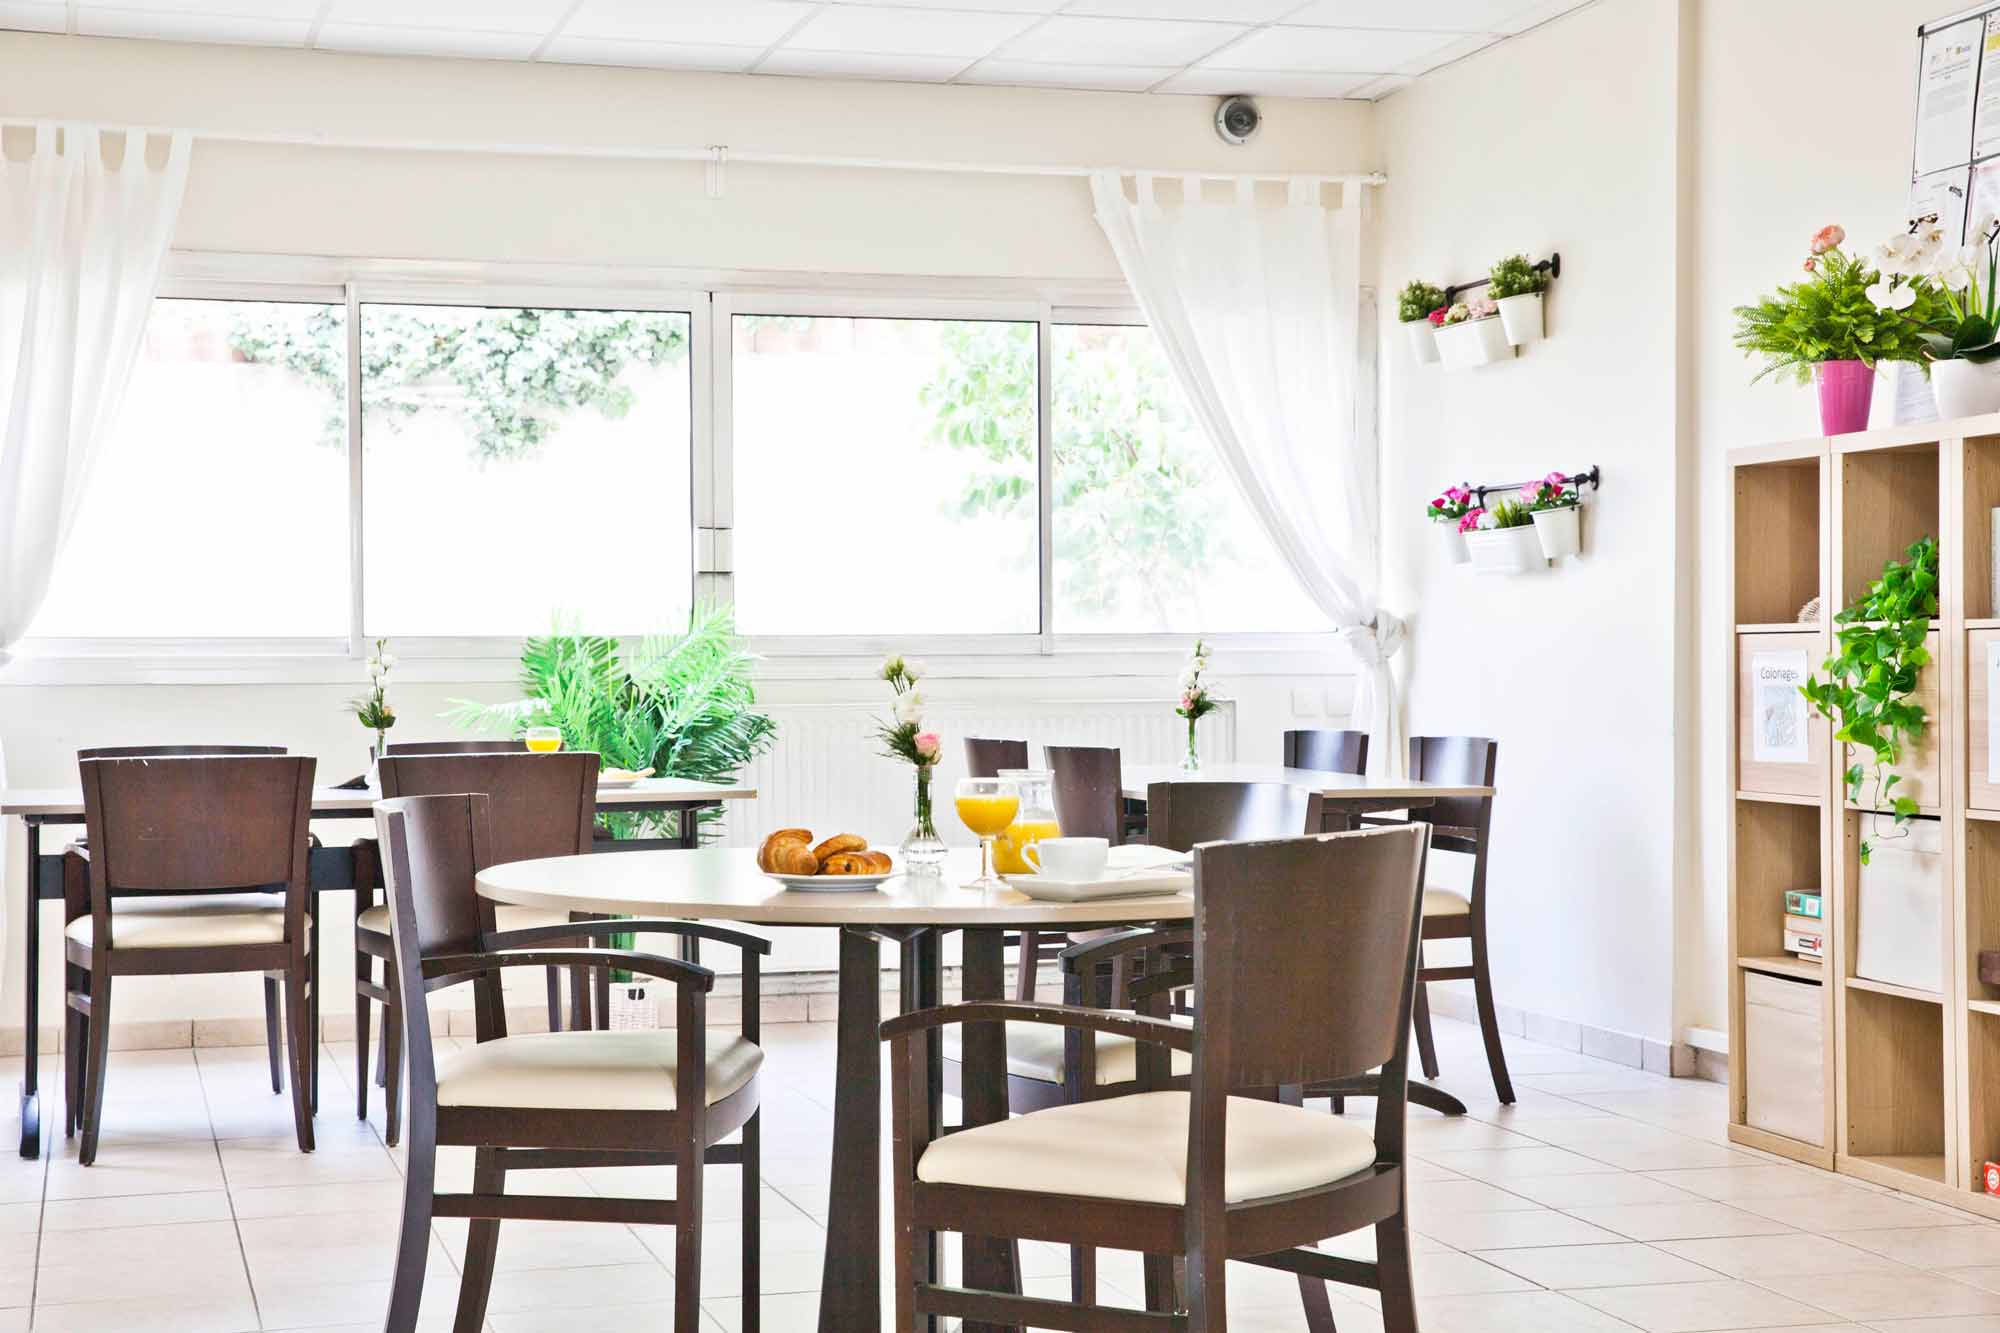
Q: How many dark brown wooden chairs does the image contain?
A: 11